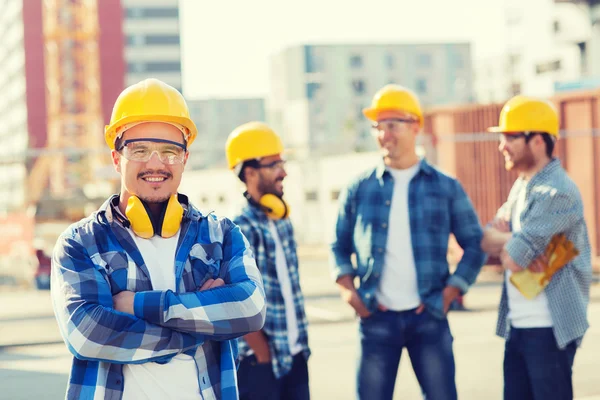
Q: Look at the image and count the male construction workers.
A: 4